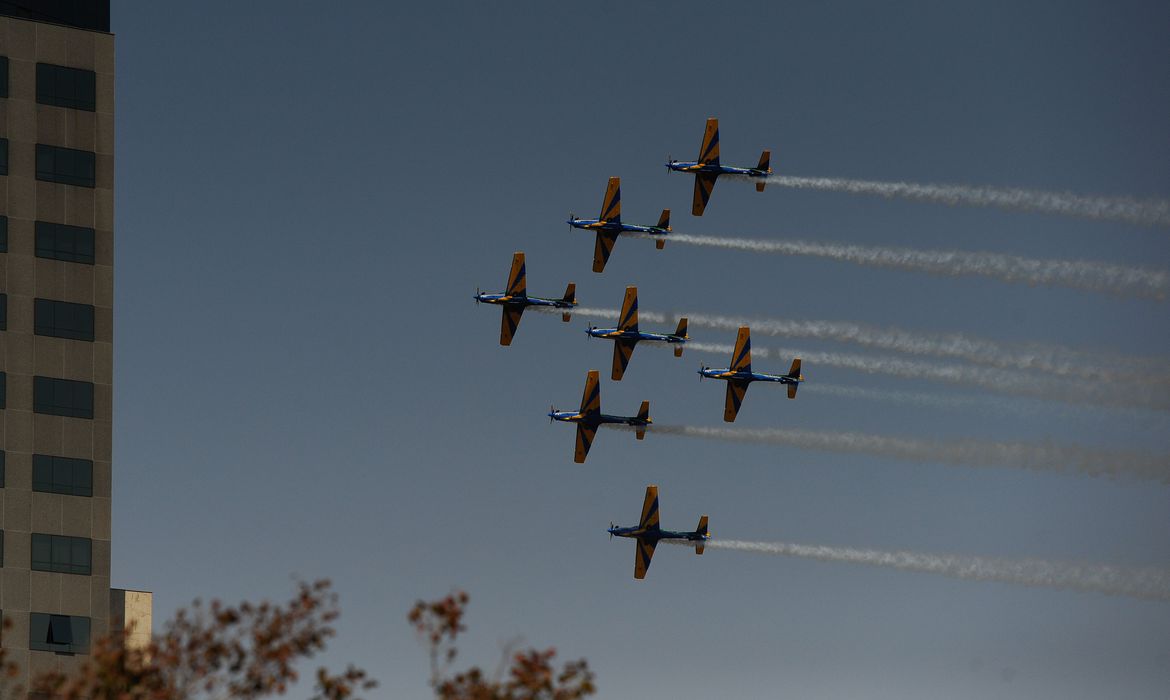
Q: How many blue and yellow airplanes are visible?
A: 7